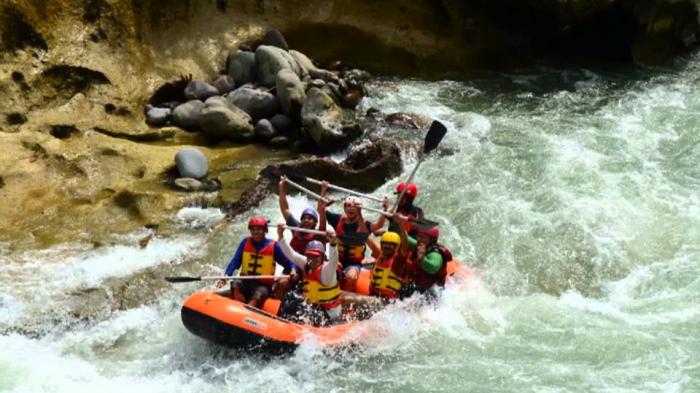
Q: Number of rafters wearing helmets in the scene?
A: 7